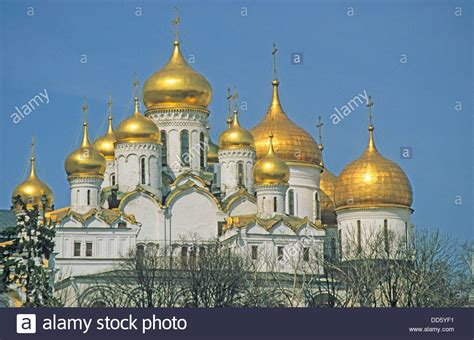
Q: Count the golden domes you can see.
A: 11